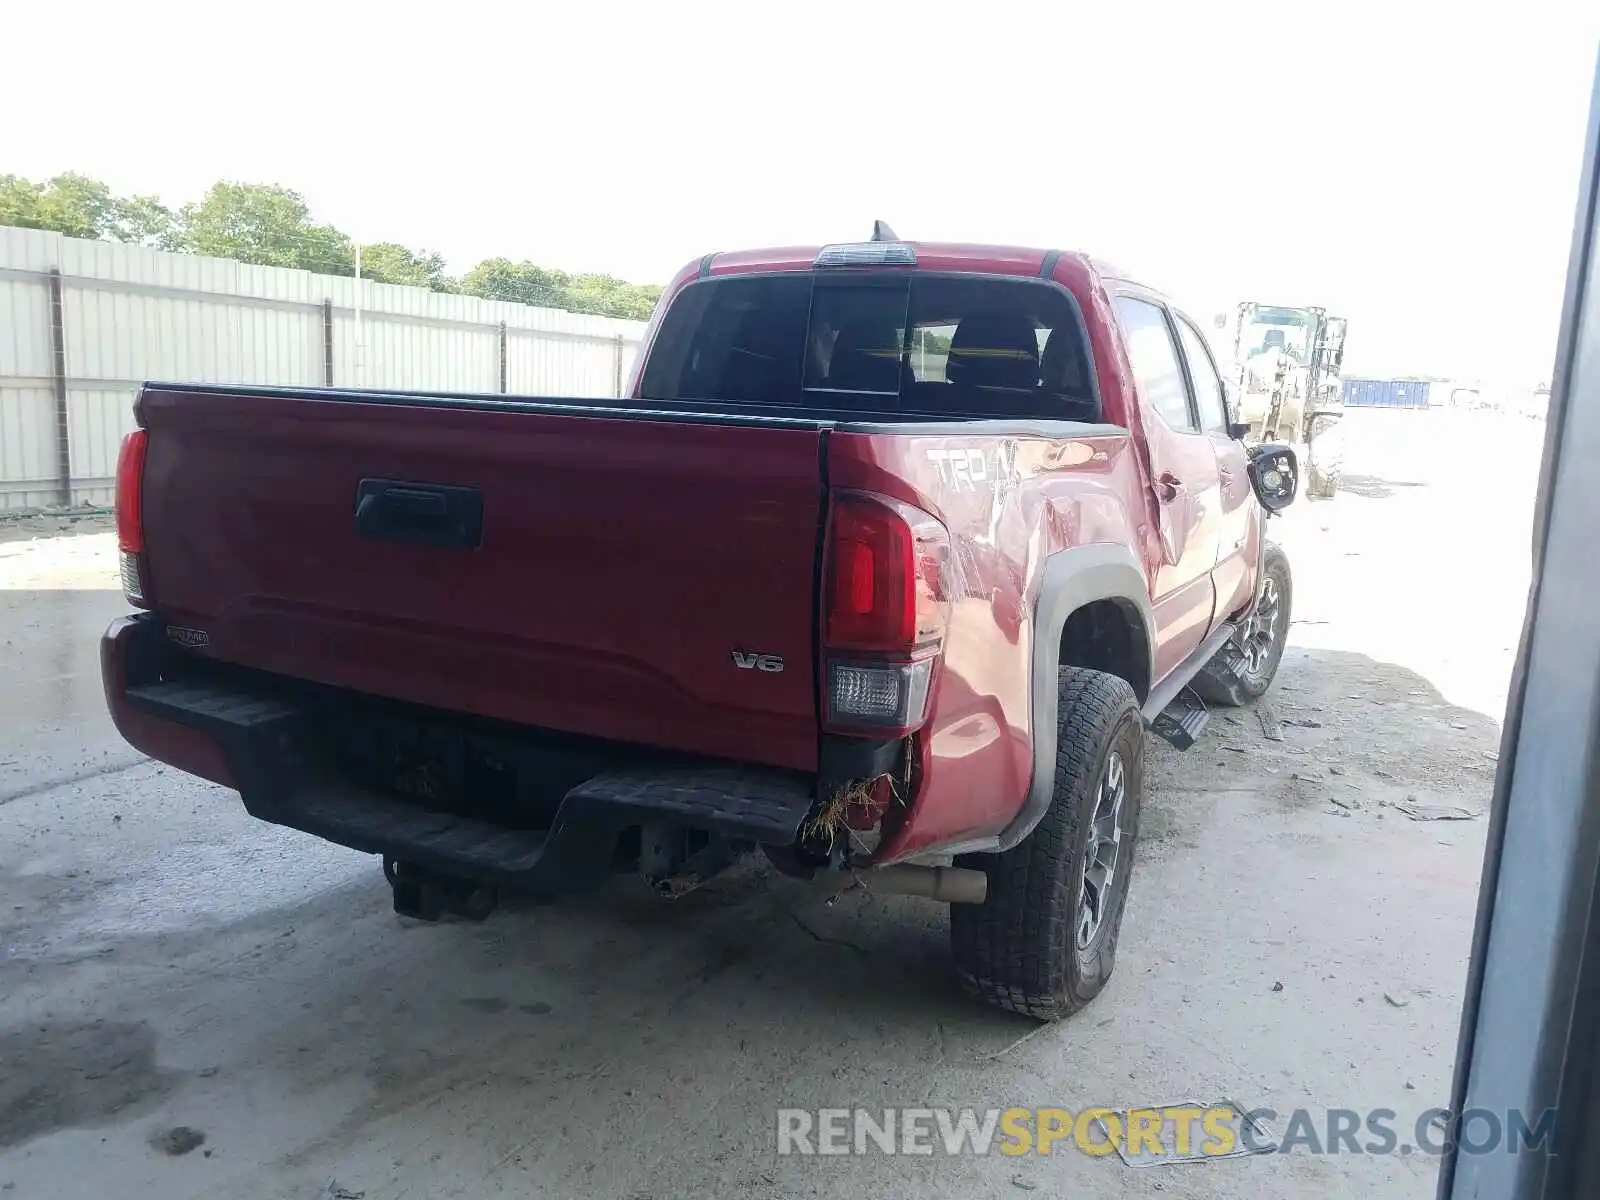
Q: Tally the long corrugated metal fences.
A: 1